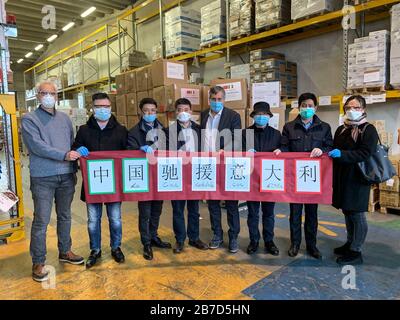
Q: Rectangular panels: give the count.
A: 7